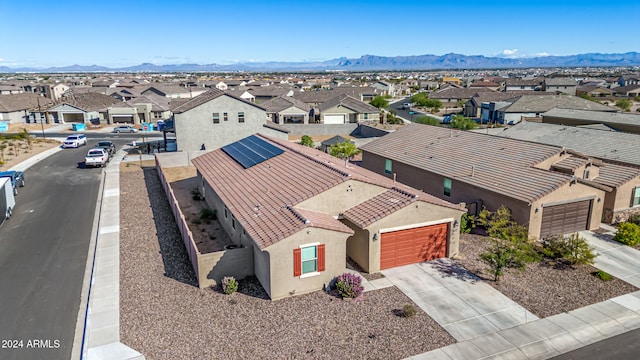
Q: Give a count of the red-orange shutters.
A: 2